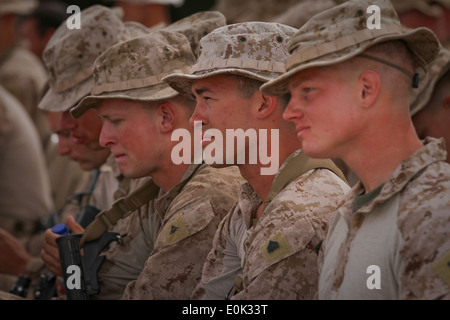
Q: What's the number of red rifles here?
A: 0